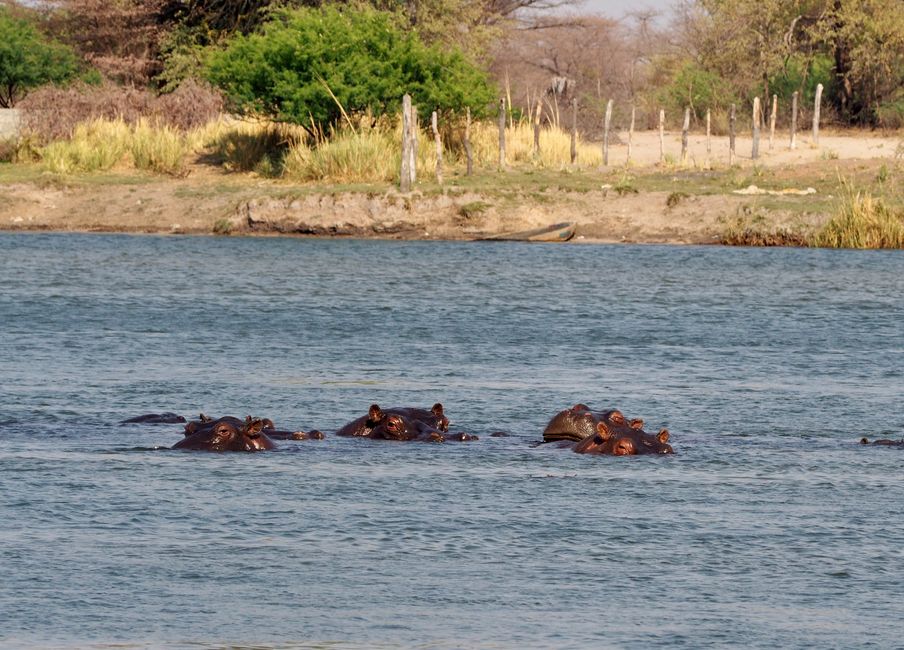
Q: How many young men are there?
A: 0